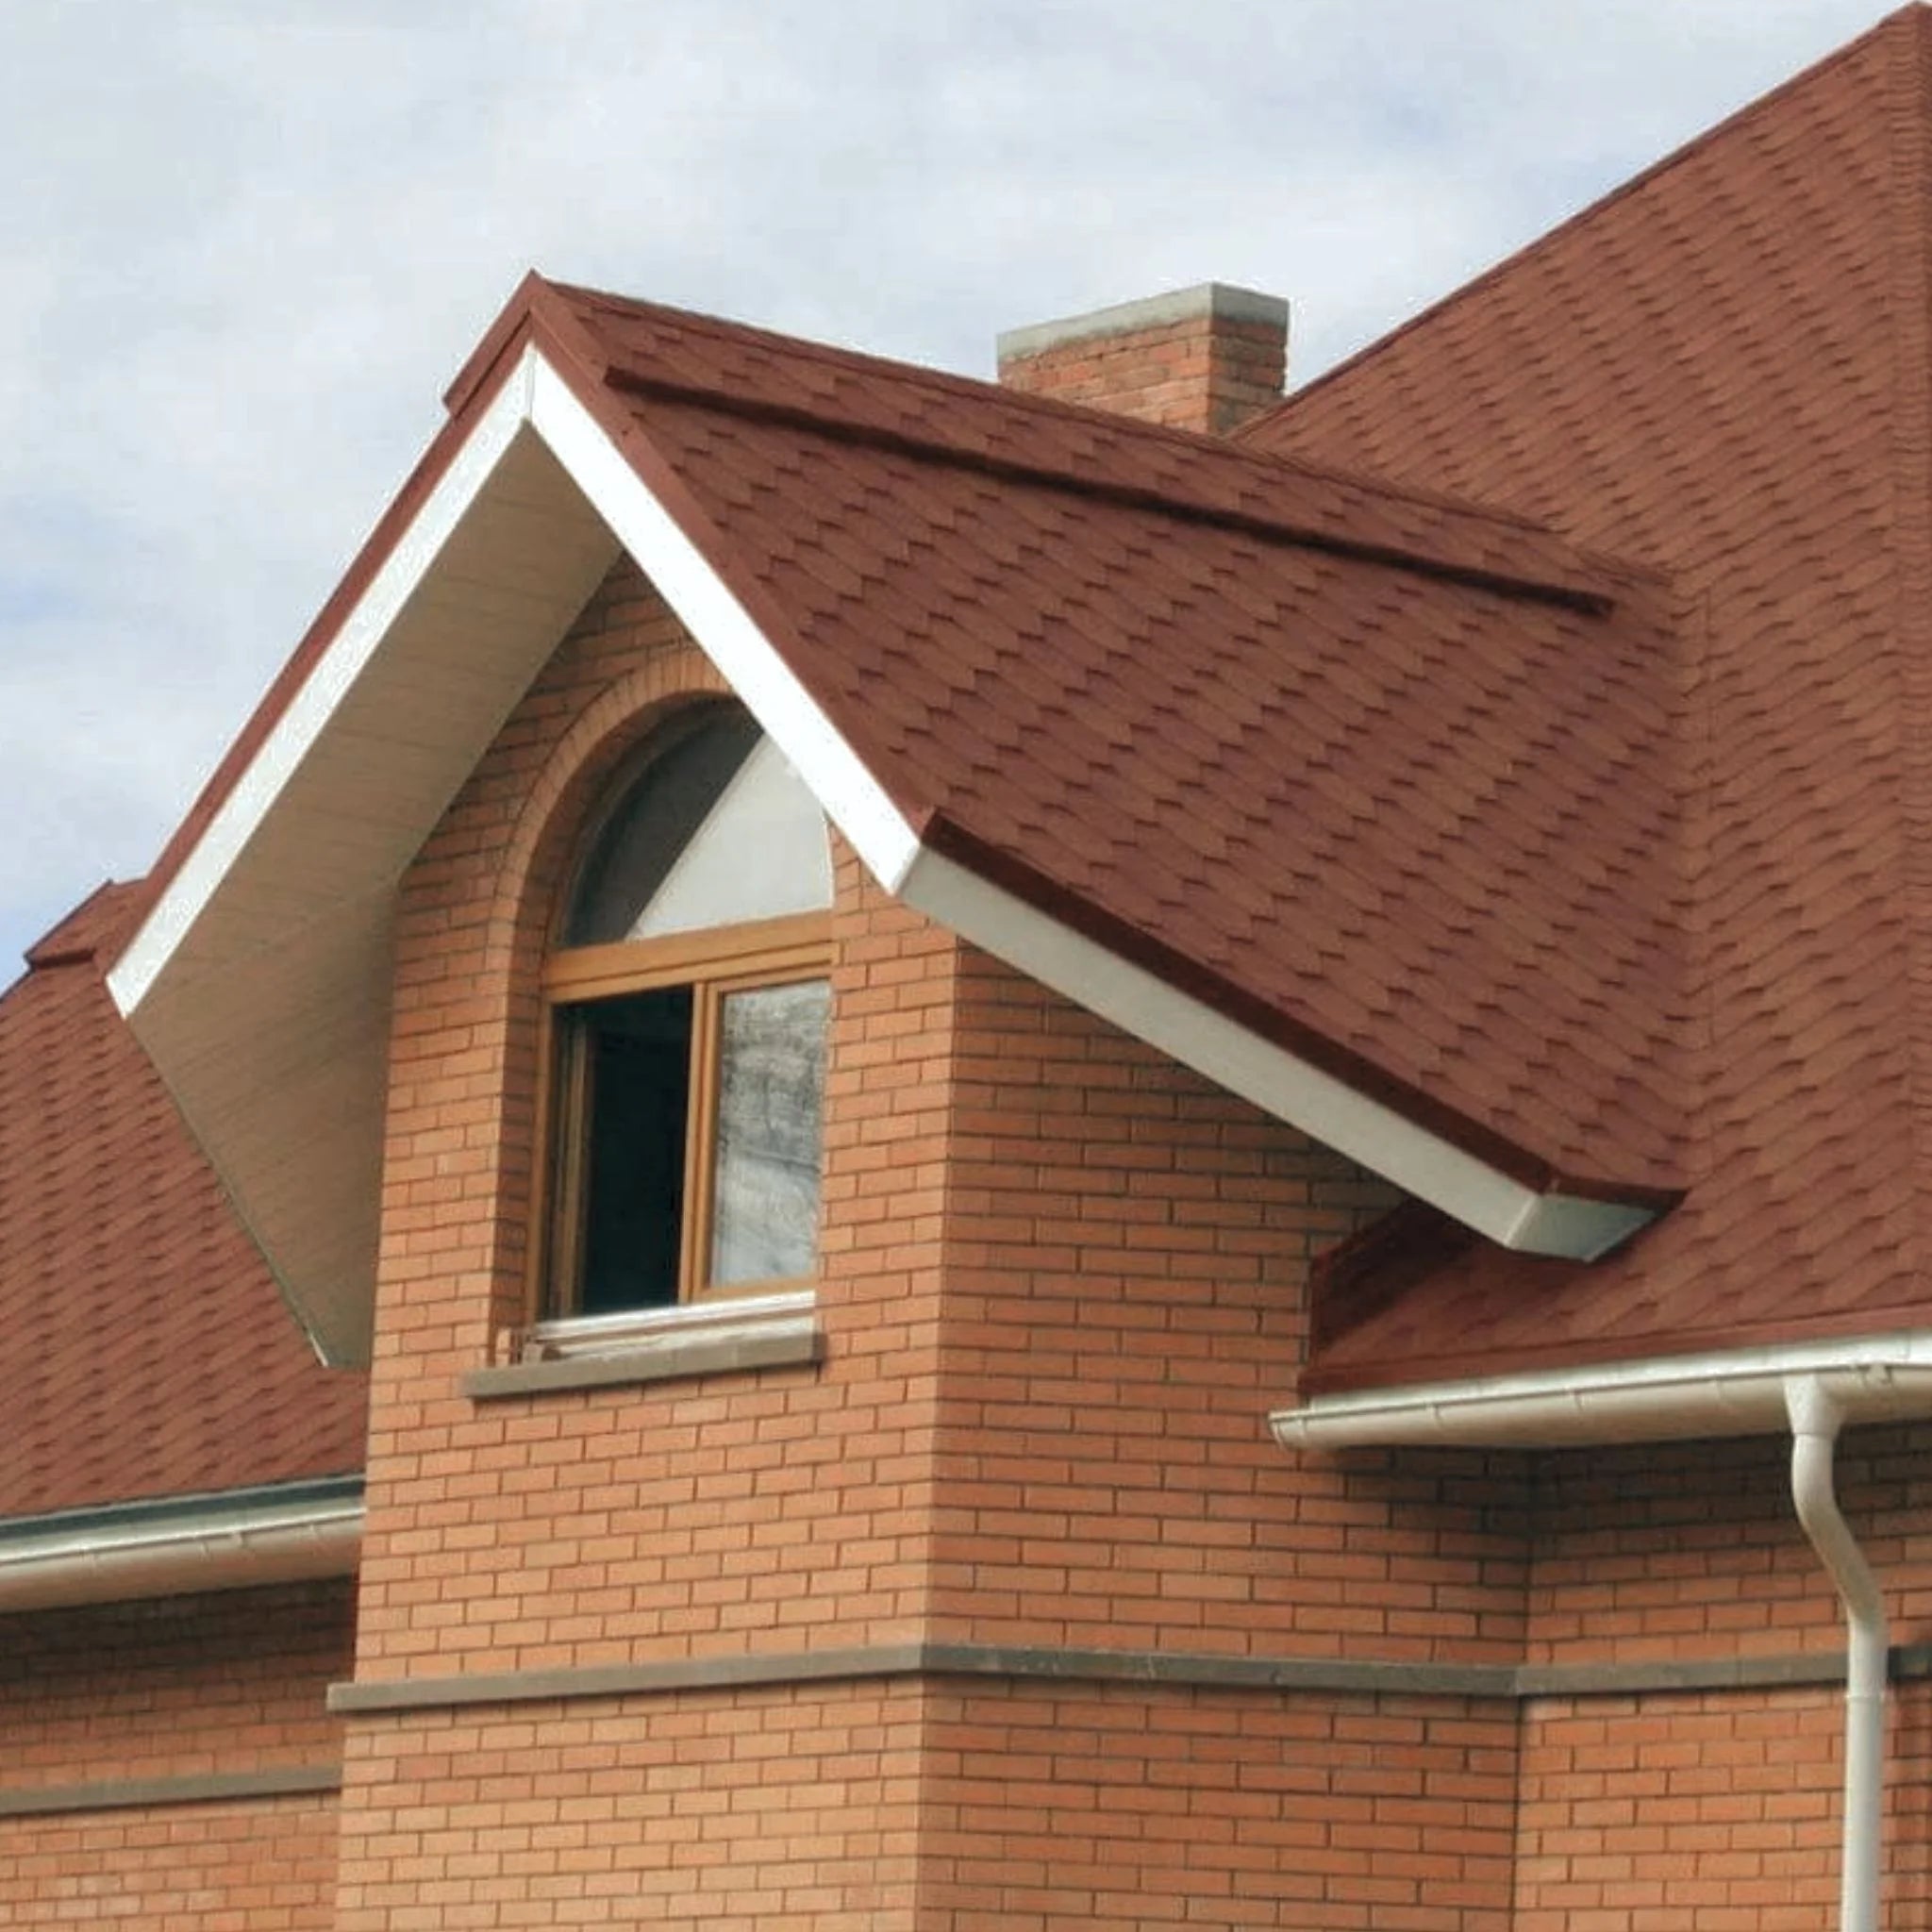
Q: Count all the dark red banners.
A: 0